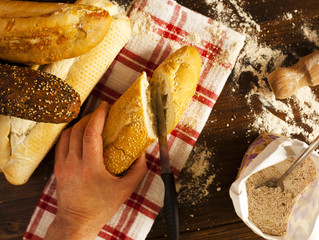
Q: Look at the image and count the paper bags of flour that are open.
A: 1